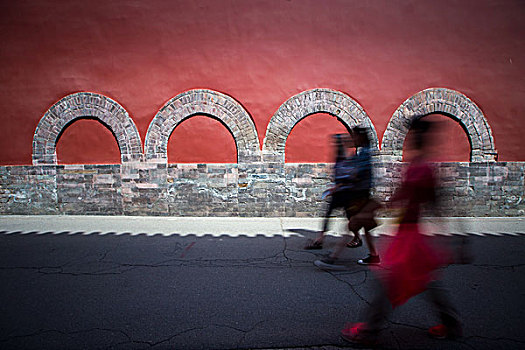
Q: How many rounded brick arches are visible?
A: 4